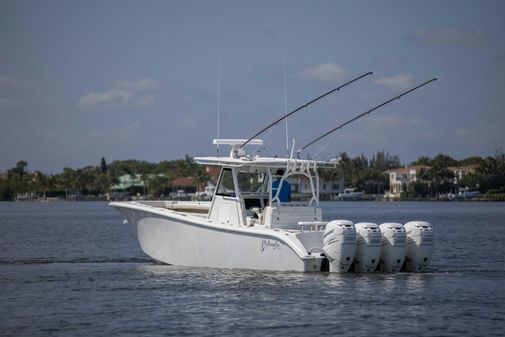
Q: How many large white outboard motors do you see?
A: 4